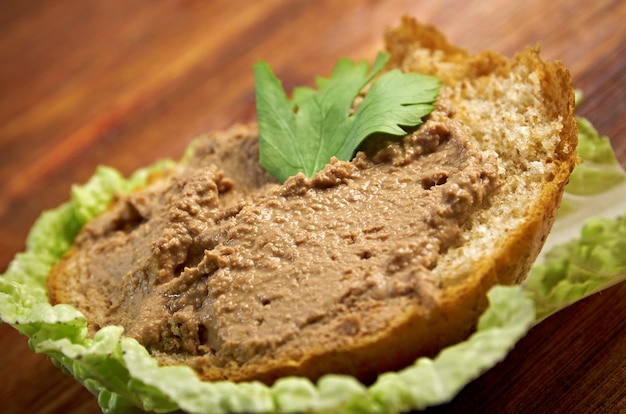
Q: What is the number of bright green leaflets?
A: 1